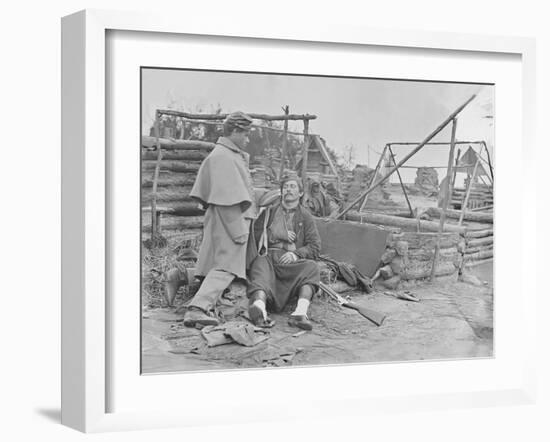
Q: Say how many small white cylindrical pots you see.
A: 0